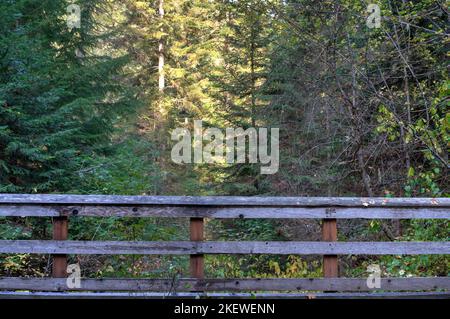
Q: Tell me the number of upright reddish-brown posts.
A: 3